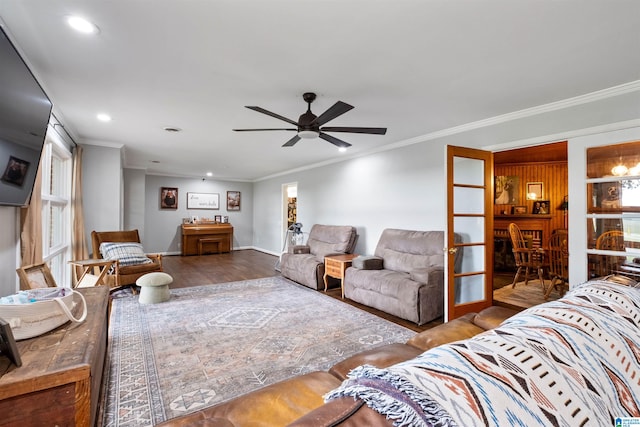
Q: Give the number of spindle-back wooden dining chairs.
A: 3